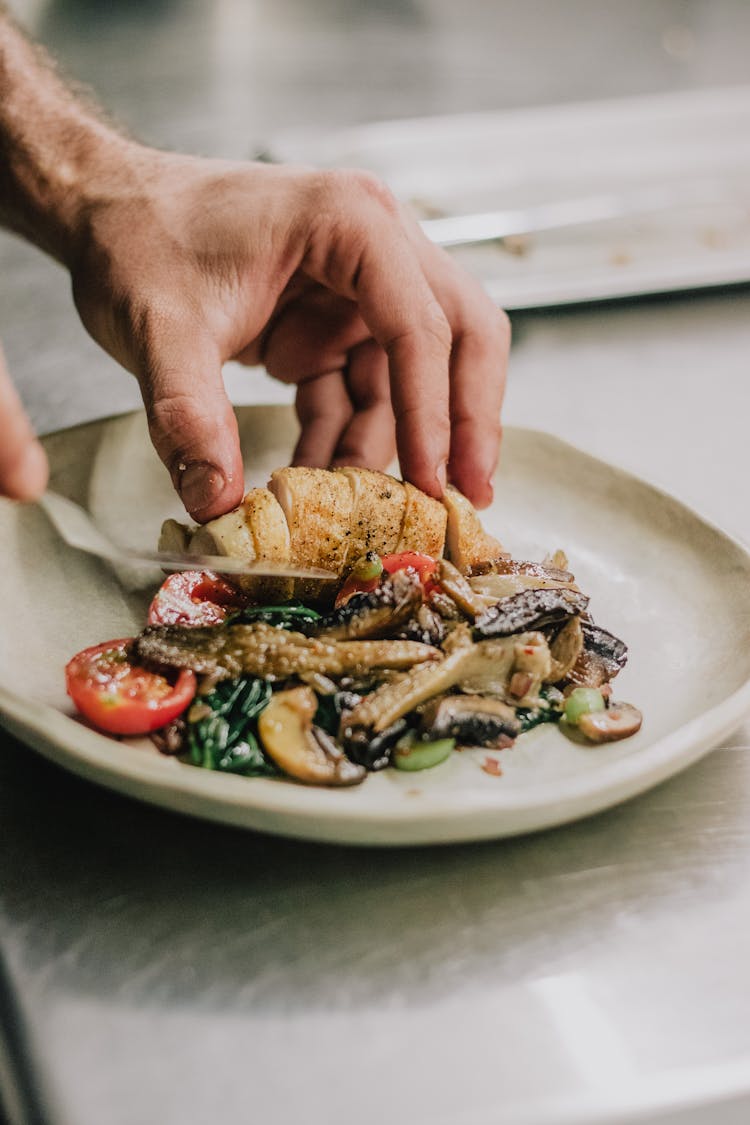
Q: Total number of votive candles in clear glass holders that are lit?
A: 0